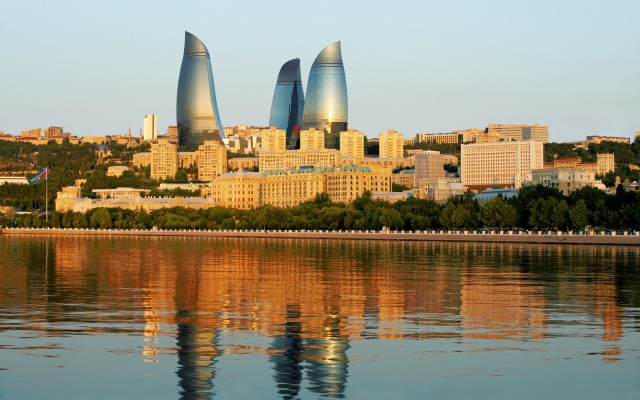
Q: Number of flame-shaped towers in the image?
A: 3